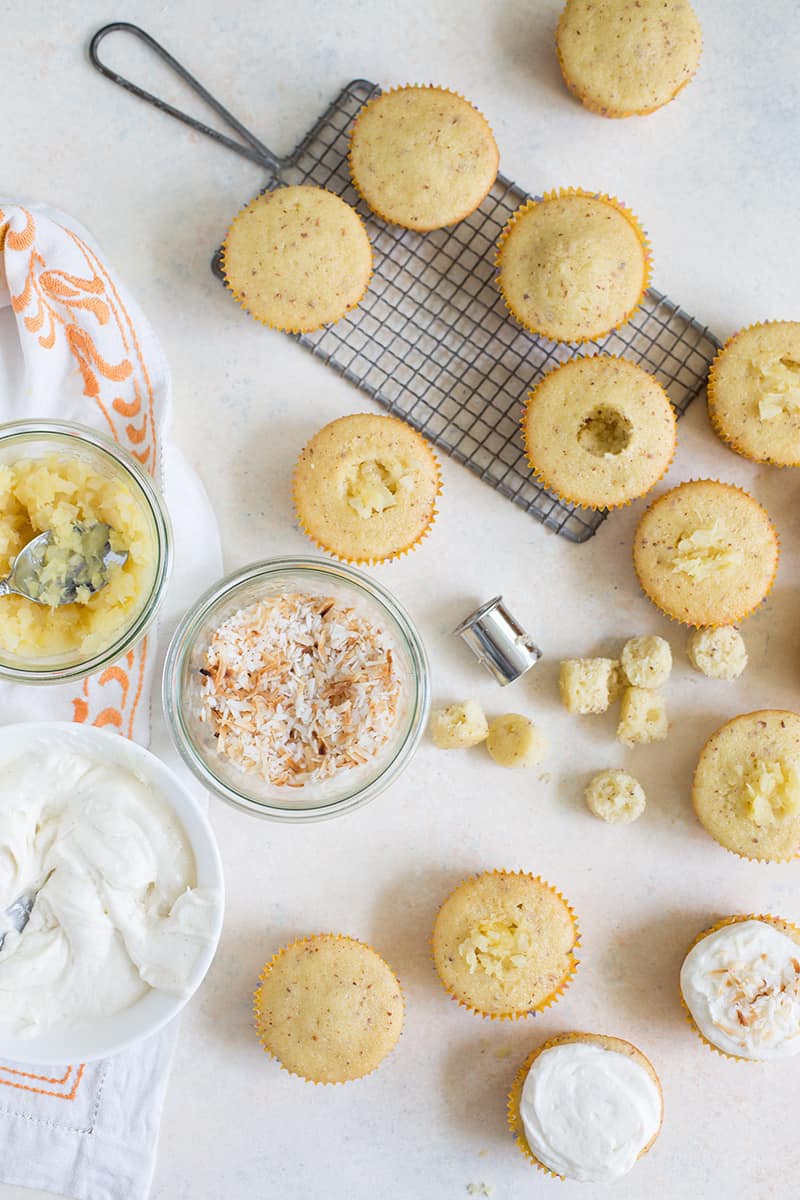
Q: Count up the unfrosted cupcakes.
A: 11